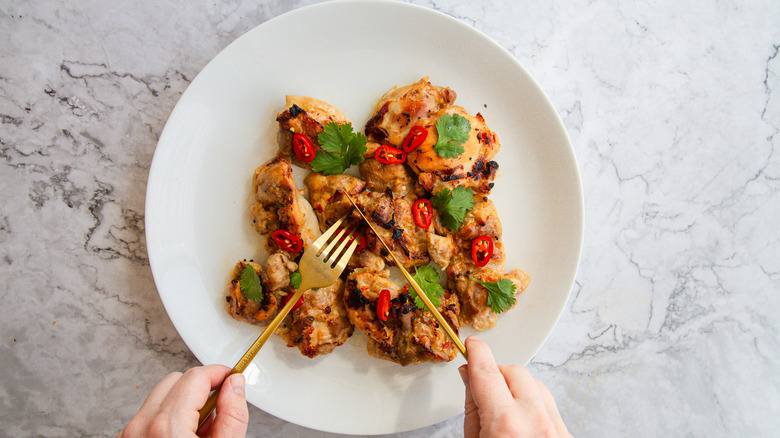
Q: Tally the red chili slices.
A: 9